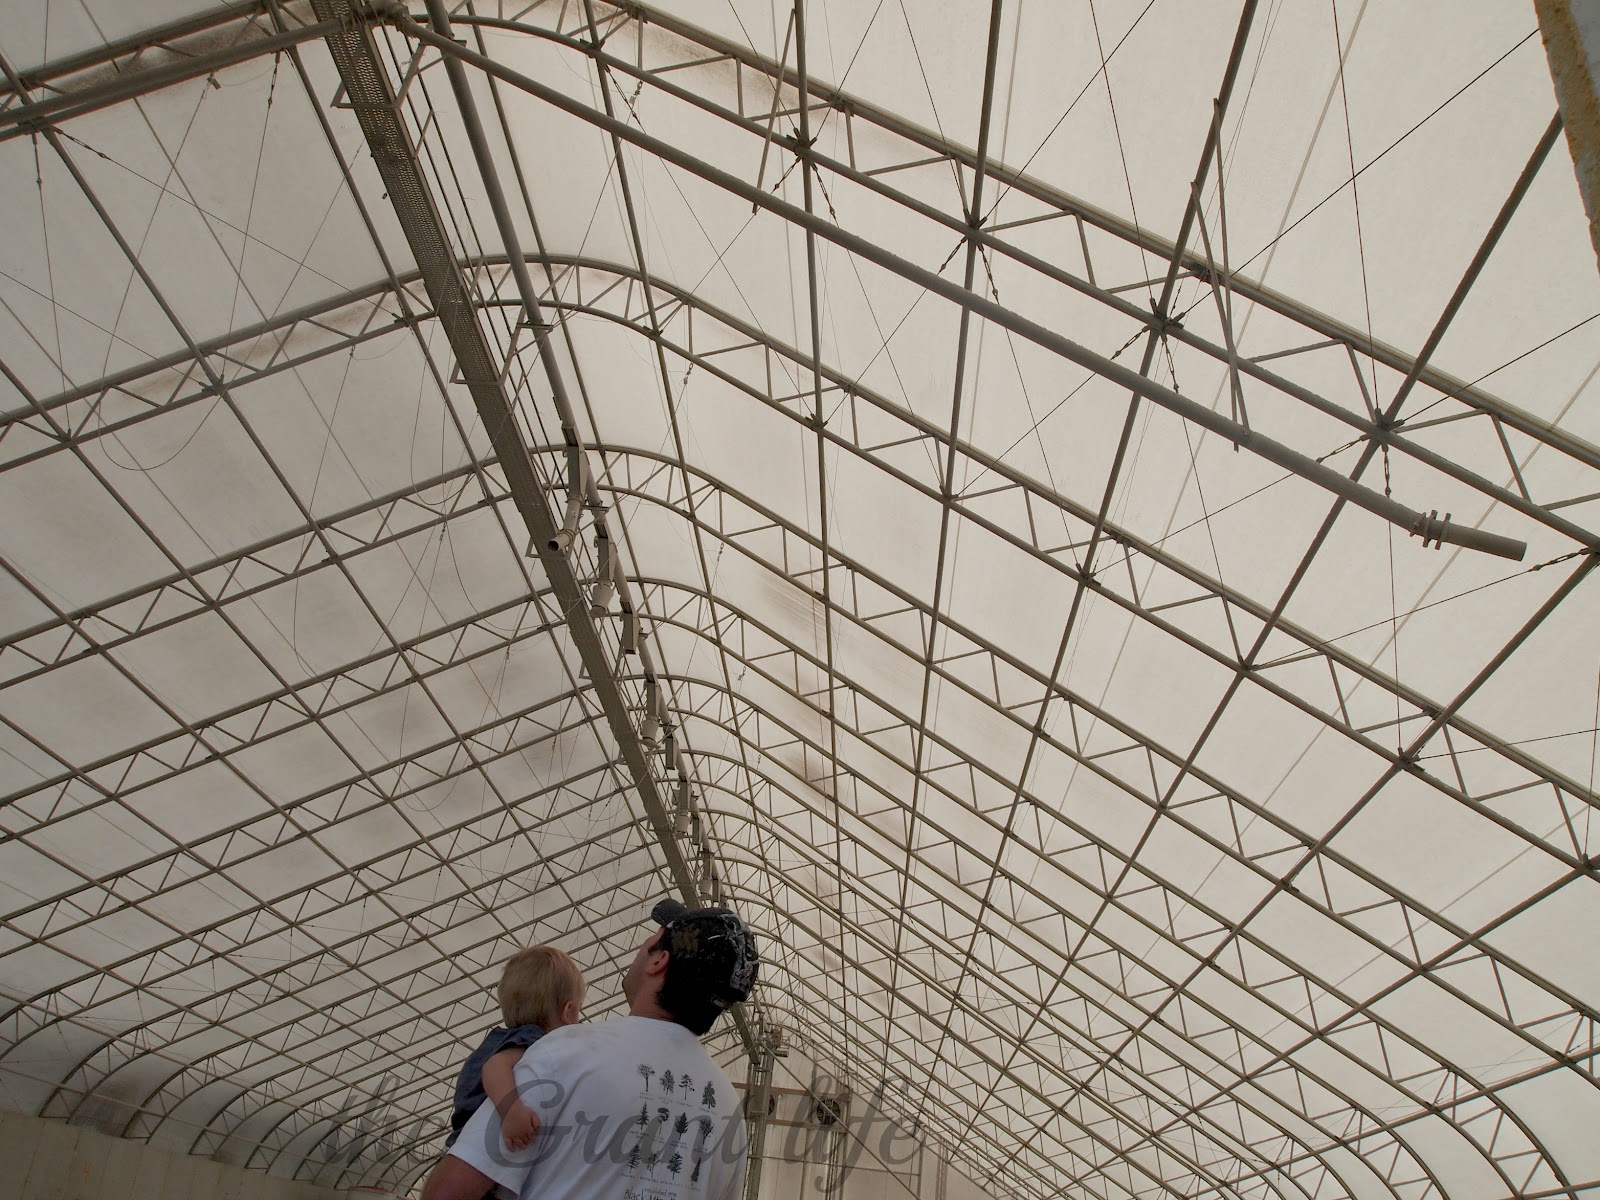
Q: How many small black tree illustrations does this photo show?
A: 12